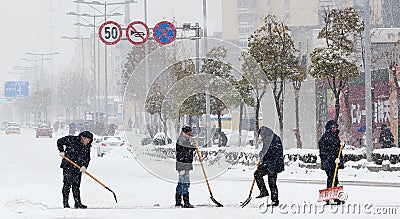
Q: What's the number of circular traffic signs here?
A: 3